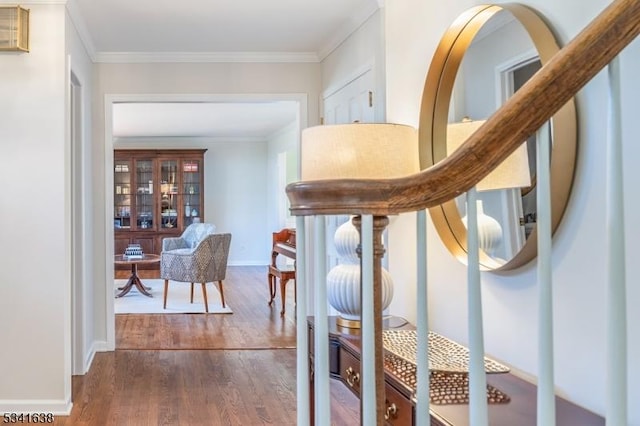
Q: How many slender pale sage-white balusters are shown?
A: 7